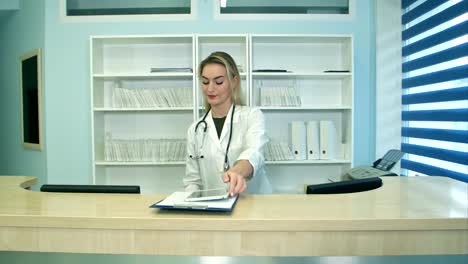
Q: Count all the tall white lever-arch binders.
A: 3